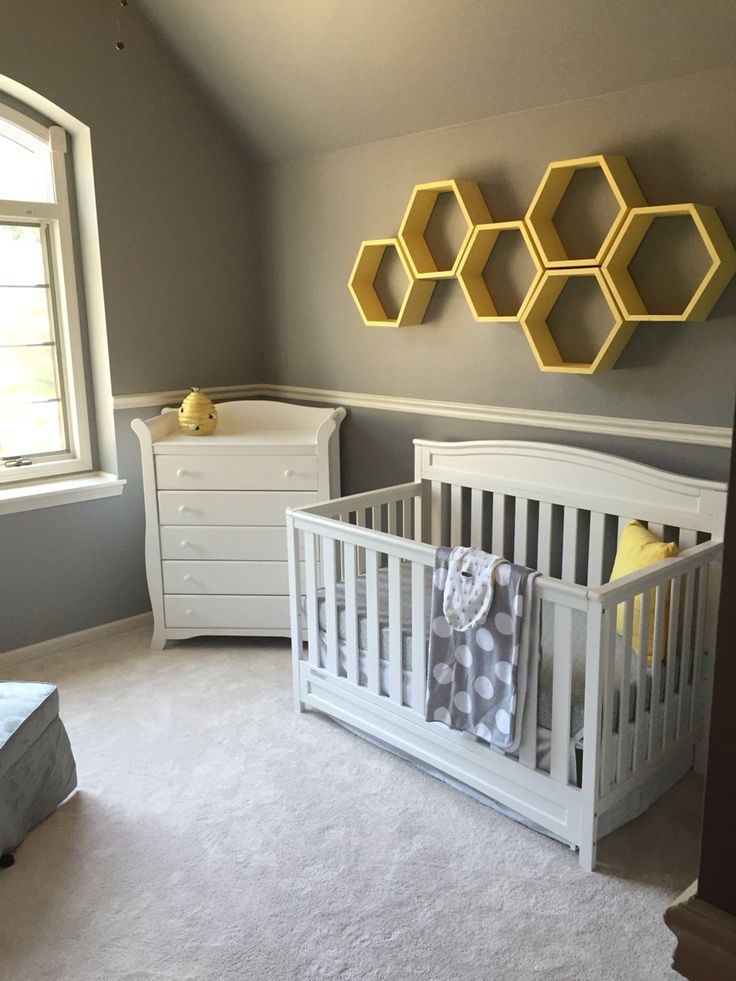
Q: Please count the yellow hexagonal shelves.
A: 6